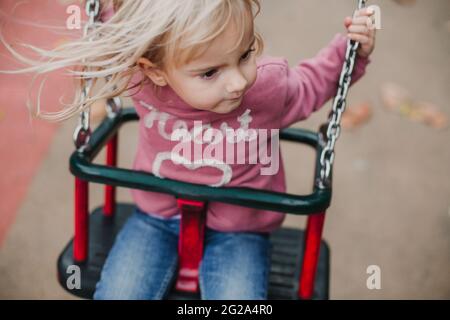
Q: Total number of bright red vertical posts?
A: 4